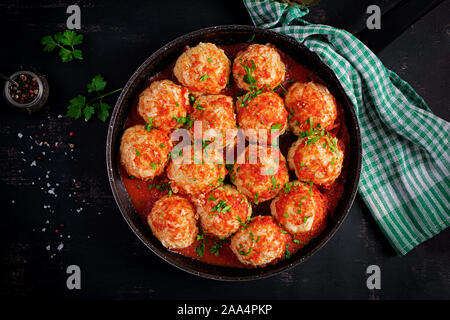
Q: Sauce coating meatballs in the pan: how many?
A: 14